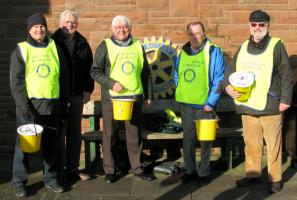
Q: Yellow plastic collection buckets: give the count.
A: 4